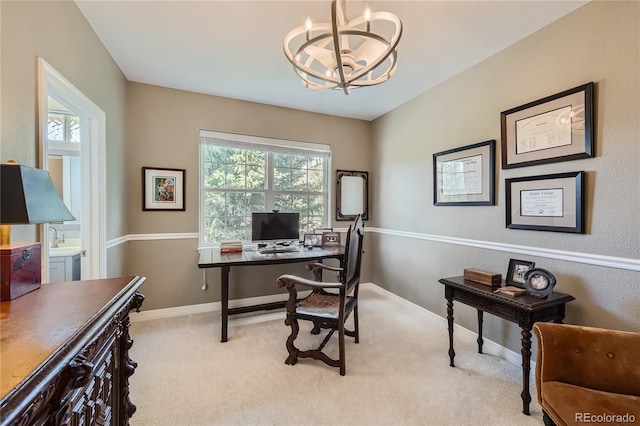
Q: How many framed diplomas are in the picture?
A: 3